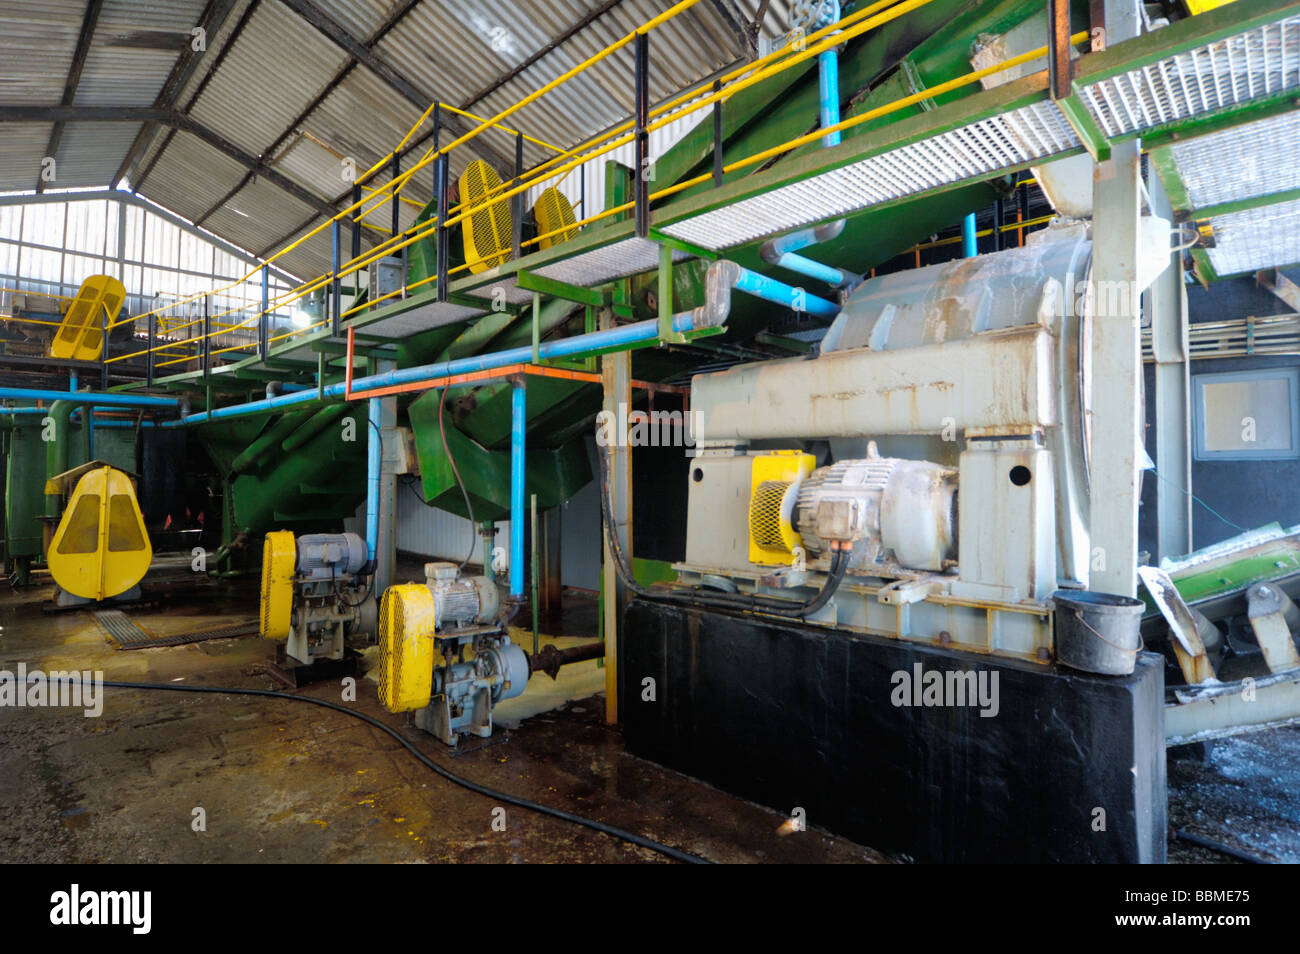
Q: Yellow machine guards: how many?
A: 7